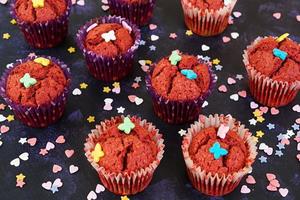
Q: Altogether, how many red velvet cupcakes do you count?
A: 9